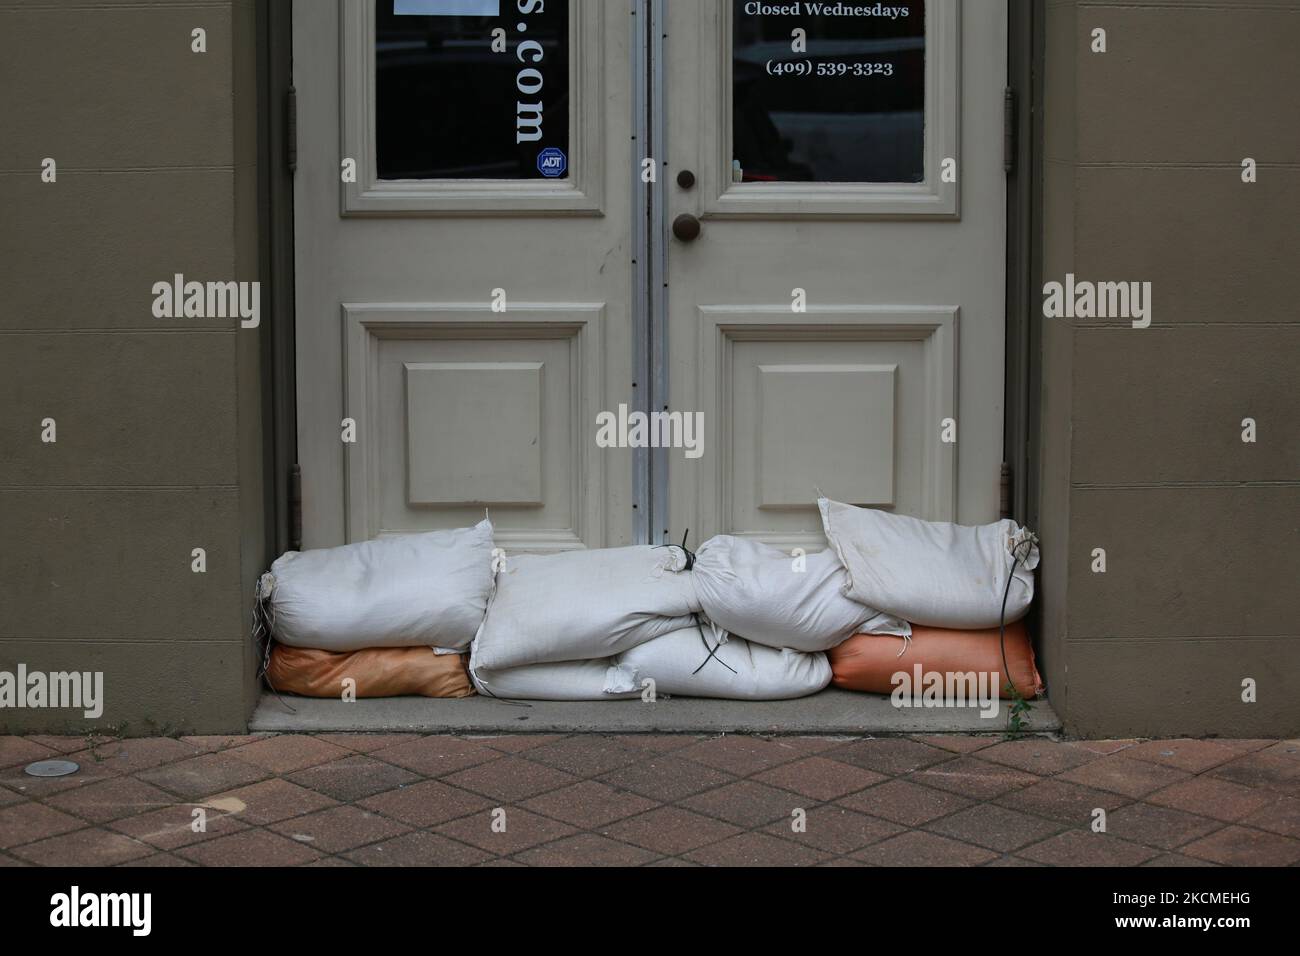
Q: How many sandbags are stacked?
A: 8